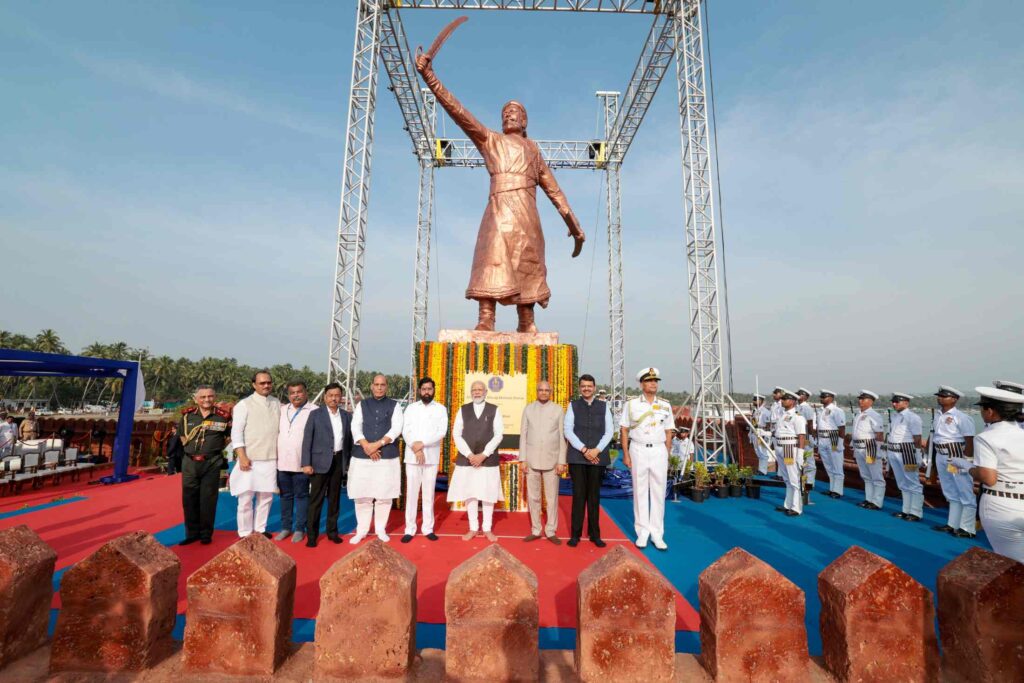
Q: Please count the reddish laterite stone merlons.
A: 9